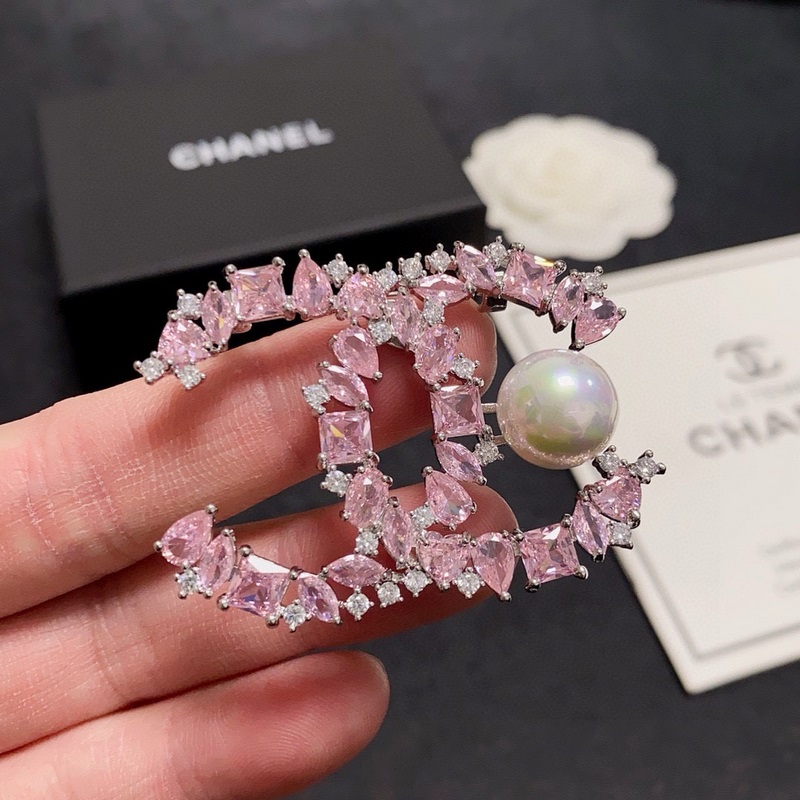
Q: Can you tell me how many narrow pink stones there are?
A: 12